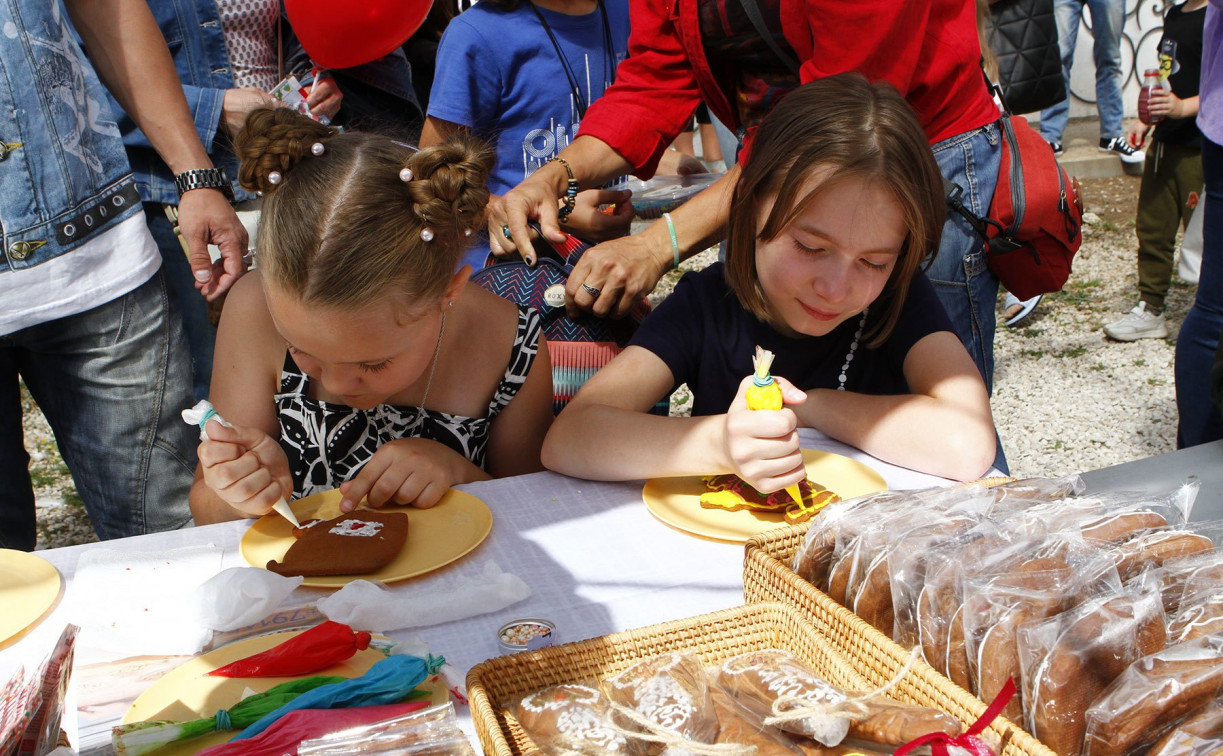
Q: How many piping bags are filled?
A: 6